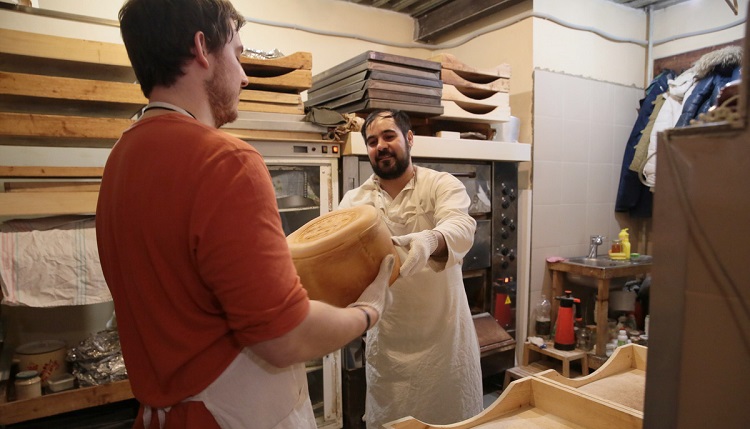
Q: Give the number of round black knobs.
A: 9